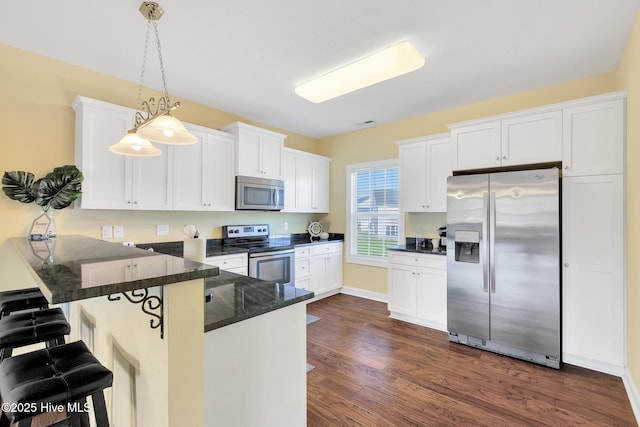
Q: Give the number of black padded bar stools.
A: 3